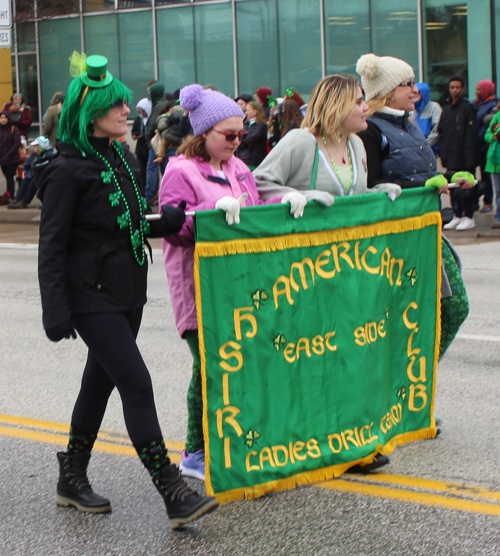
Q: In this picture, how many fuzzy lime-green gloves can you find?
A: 2